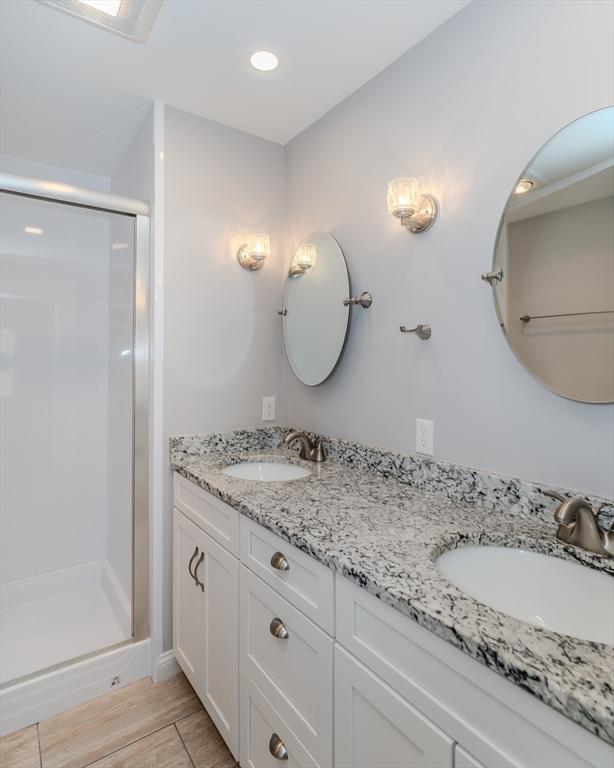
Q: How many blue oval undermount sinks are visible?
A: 0